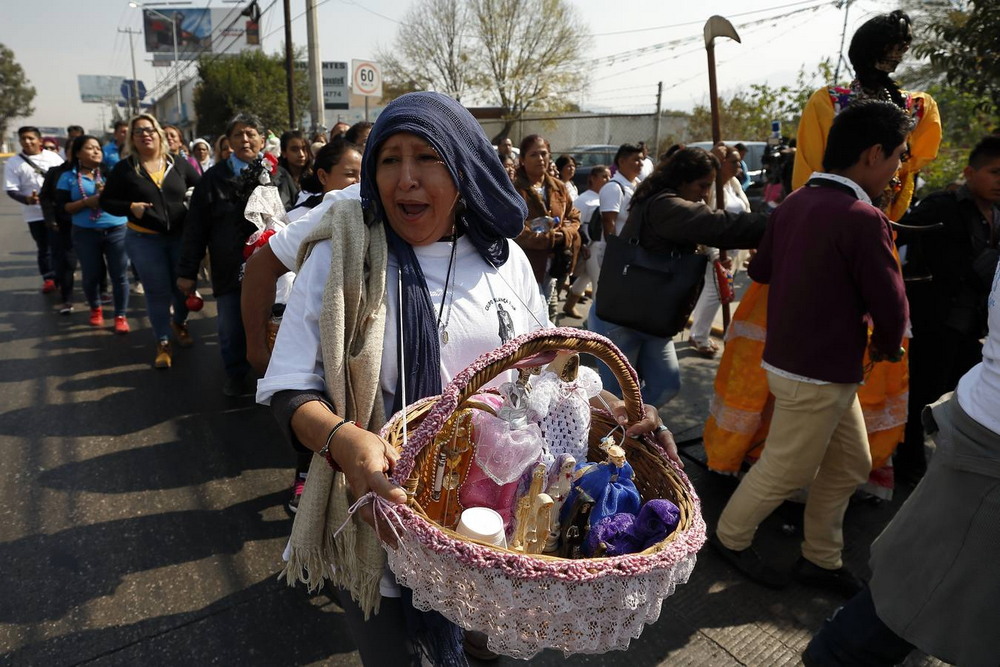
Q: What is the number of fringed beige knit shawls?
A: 1